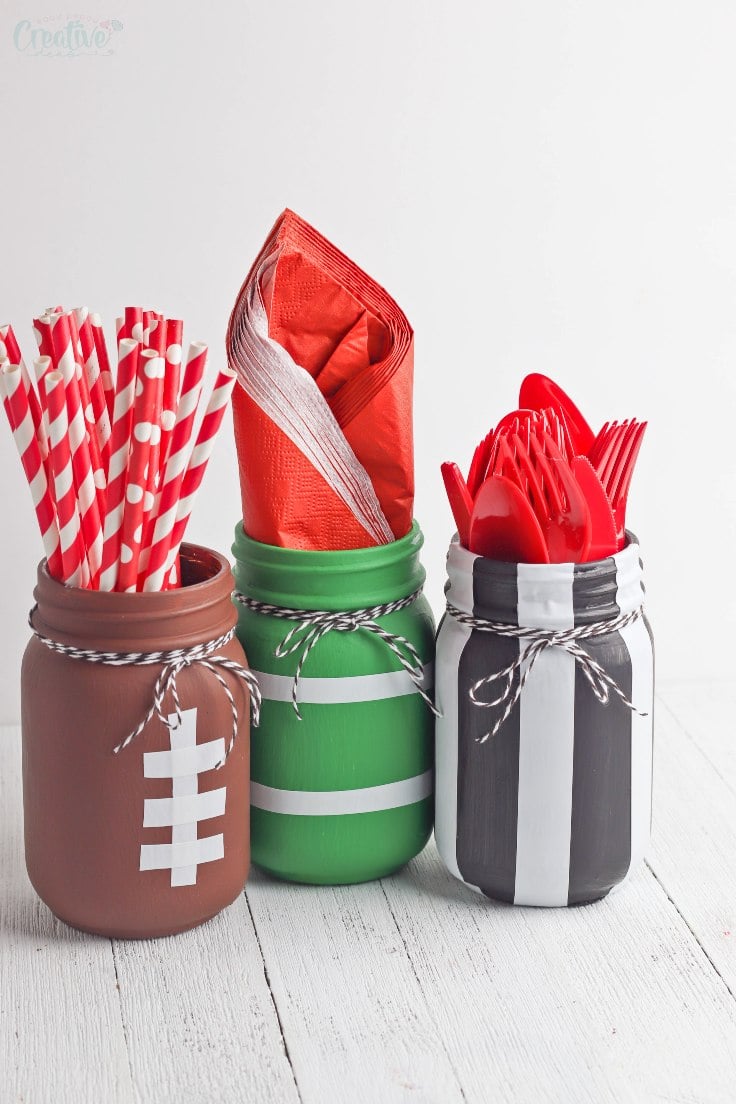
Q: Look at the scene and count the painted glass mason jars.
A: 3